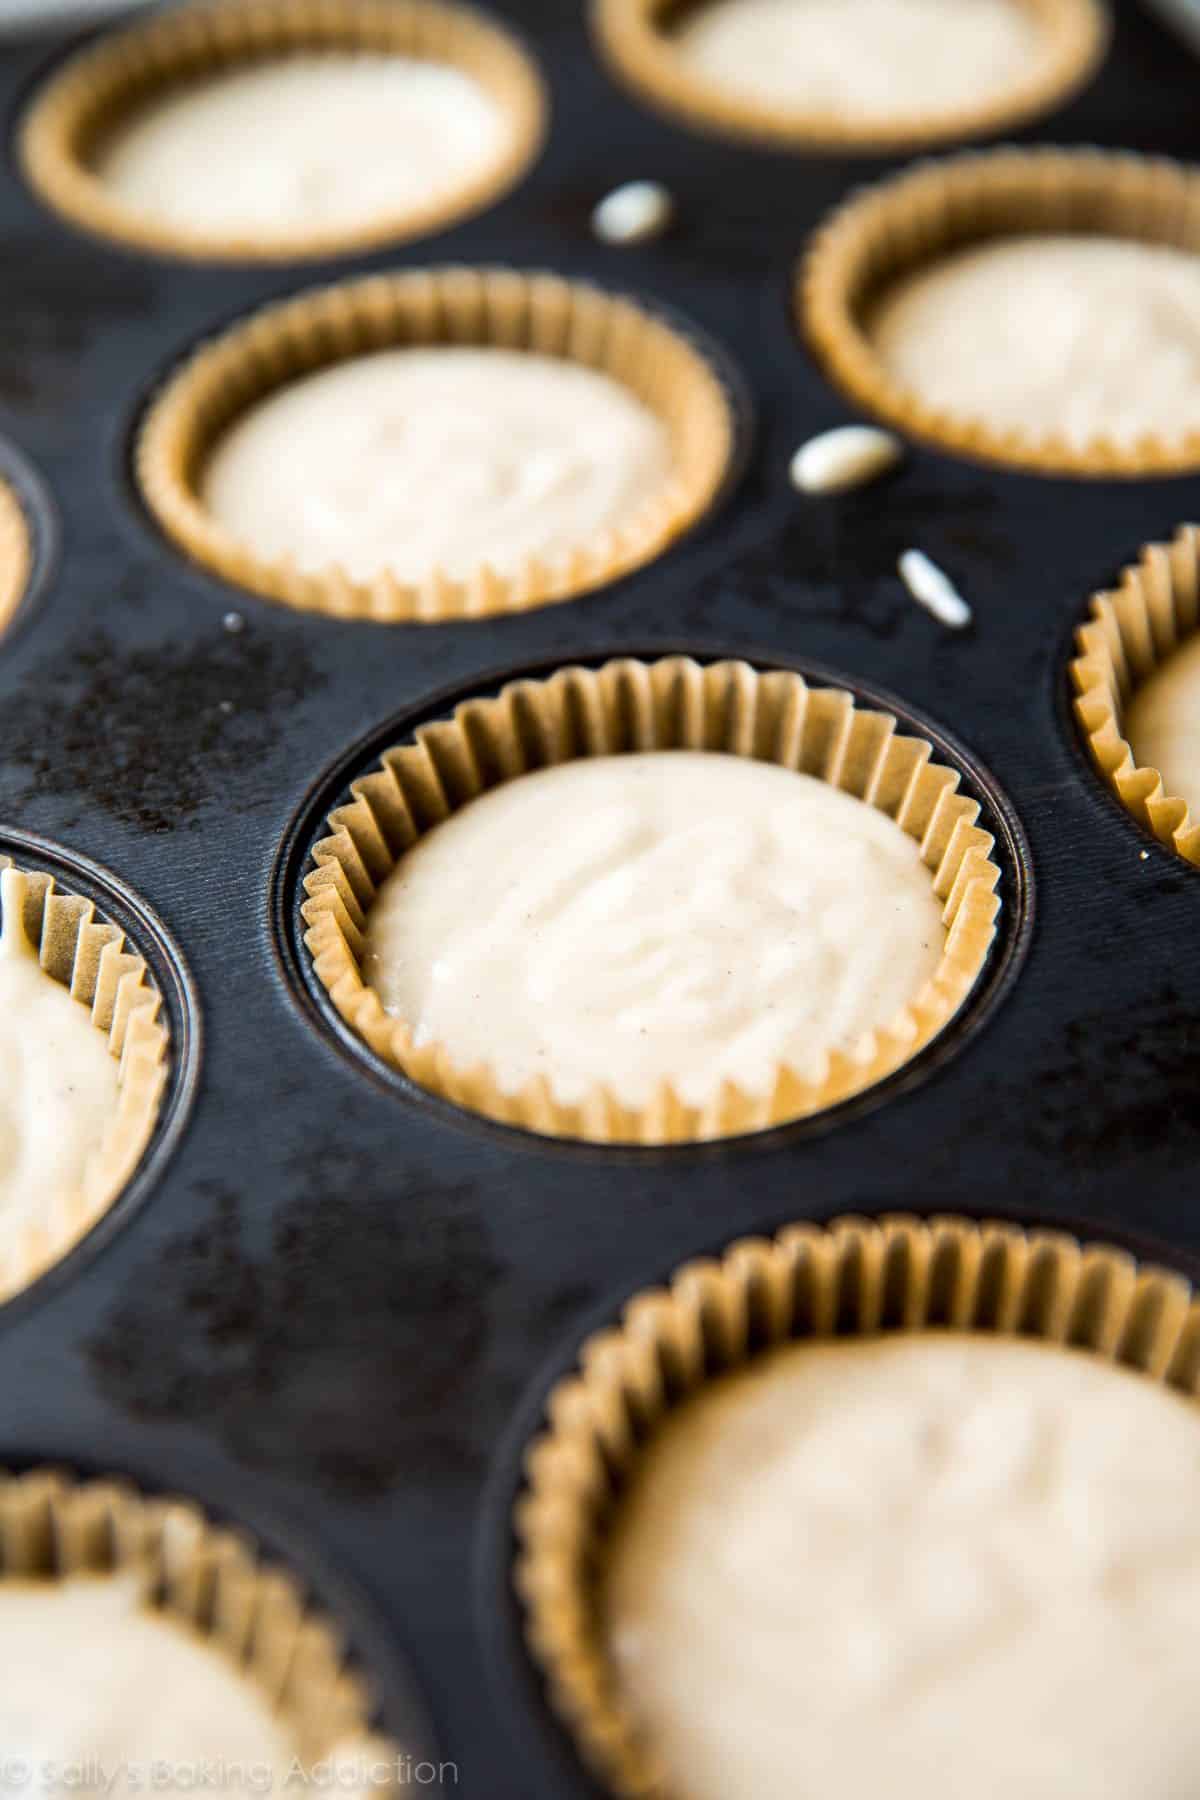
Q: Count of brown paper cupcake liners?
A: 10